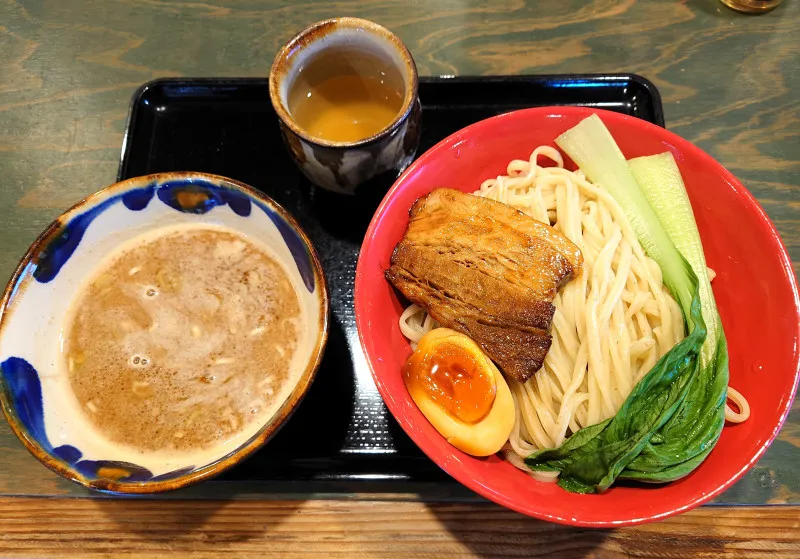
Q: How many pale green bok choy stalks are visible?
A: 2